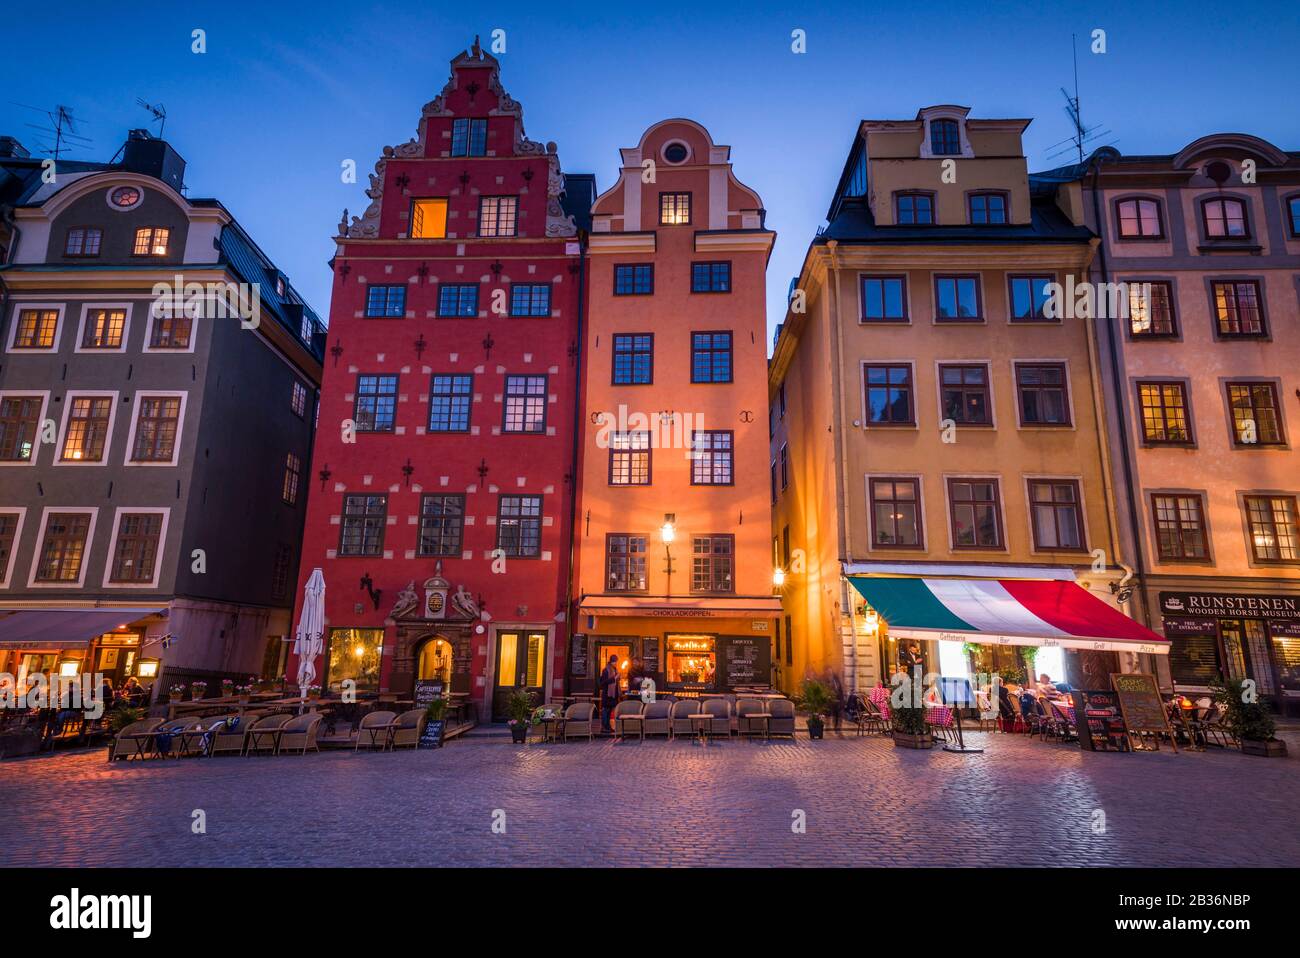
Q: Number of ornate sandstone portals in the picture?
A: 1